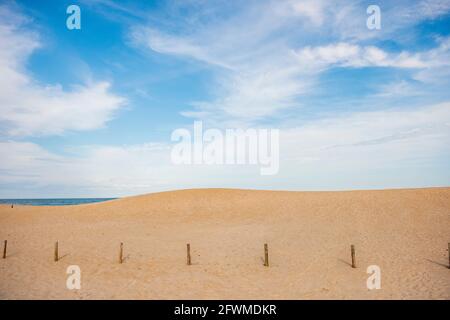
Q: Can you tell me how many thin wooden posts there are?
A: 7